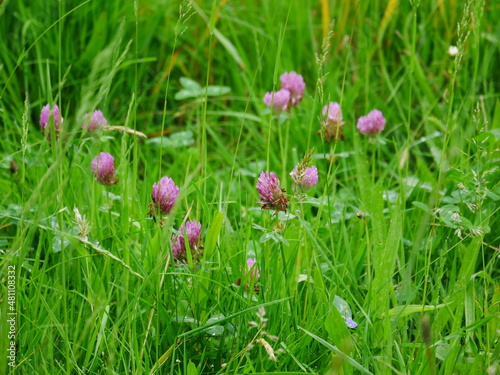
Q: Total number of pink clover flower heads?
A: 12